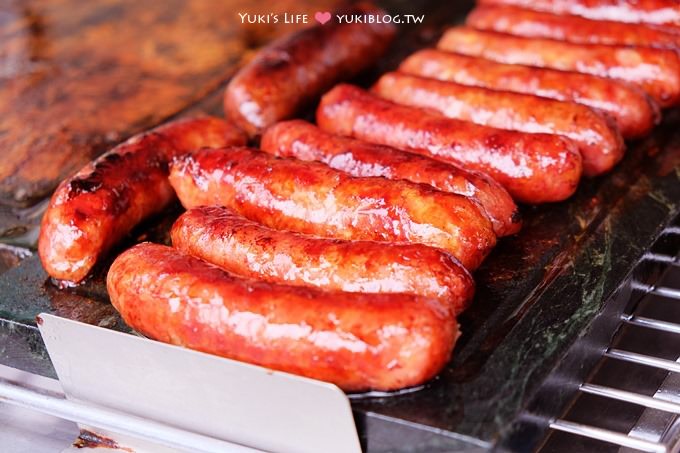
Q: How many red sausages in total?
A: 12